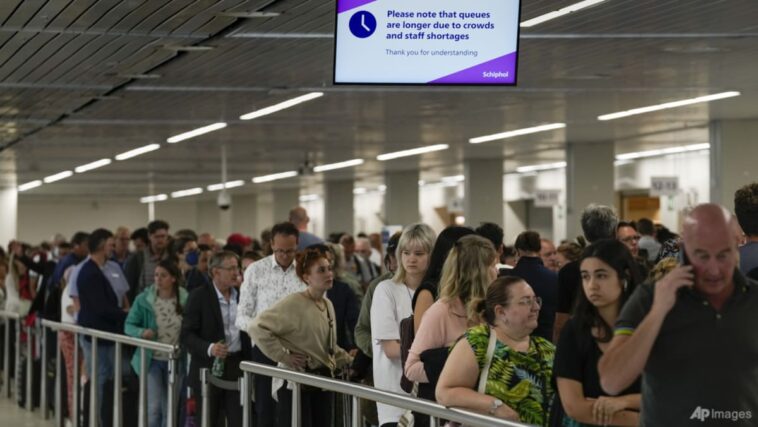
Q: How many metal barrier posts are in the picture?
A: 15